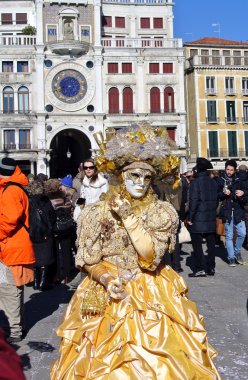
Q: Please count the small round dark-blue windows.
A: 4